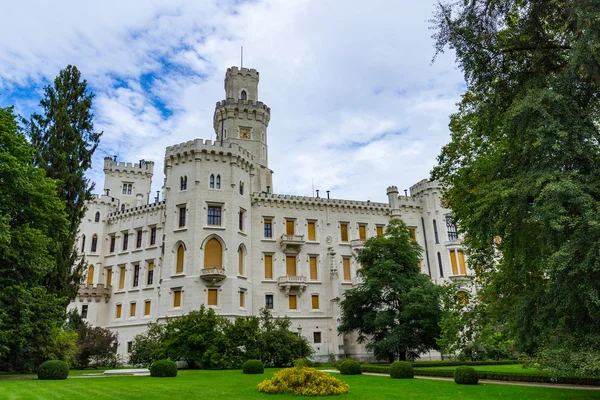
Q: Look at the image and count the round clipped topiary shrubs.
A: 6